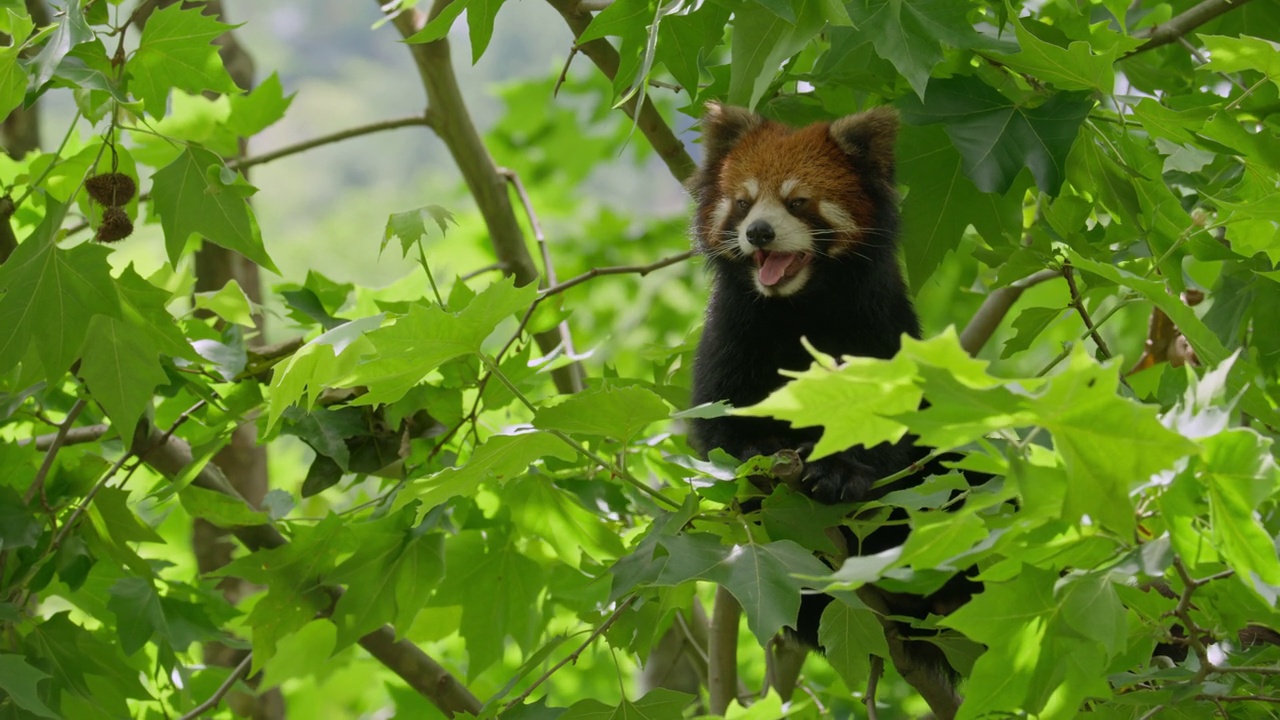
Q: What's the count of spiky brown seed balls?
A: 2